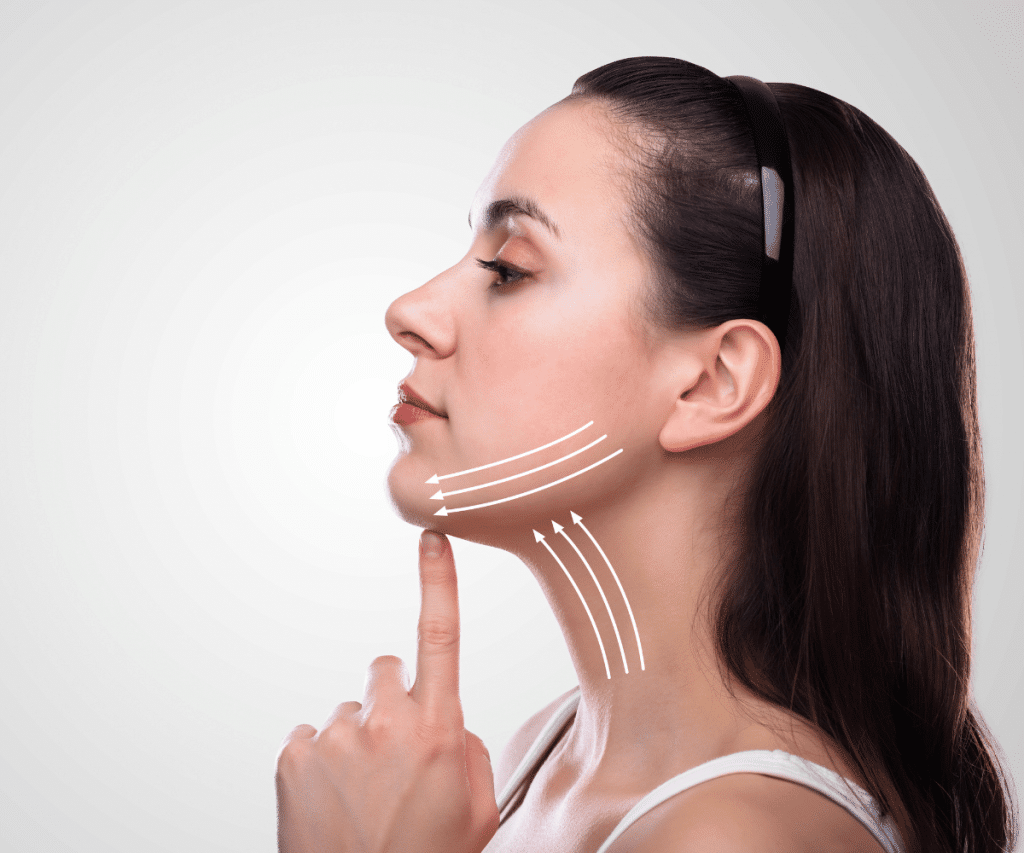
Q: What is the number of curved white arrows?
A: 6